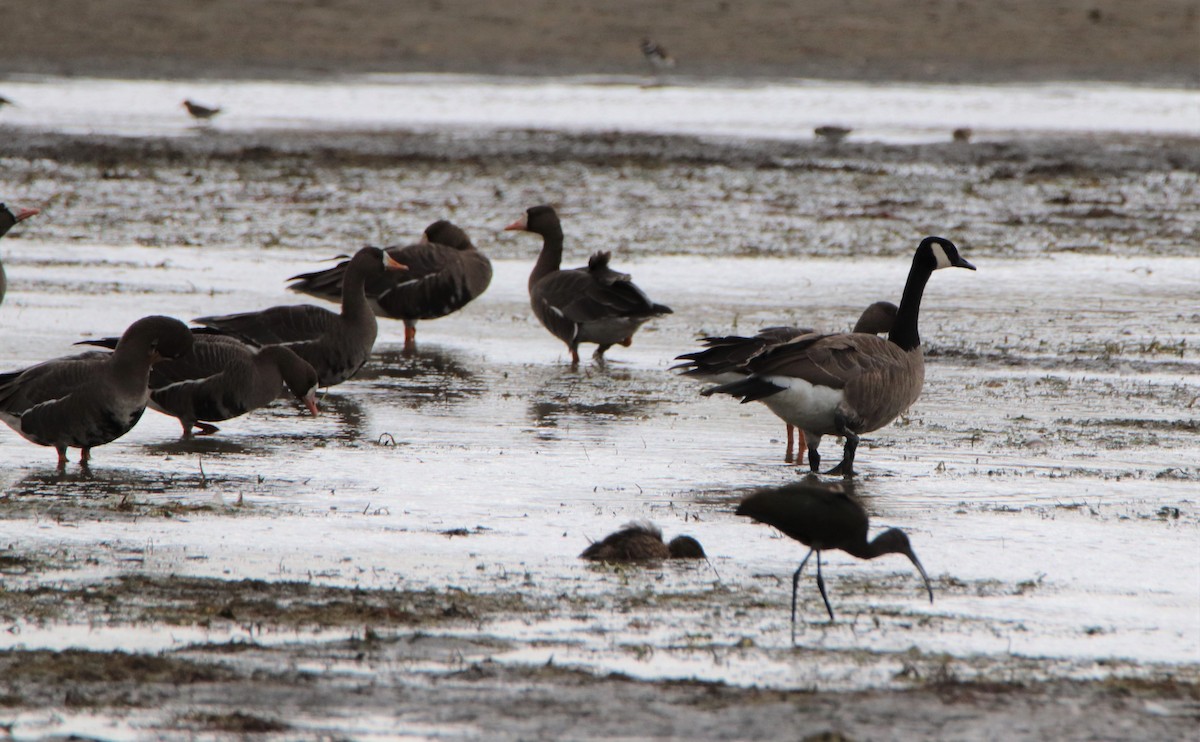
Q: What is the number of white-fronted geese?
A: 7